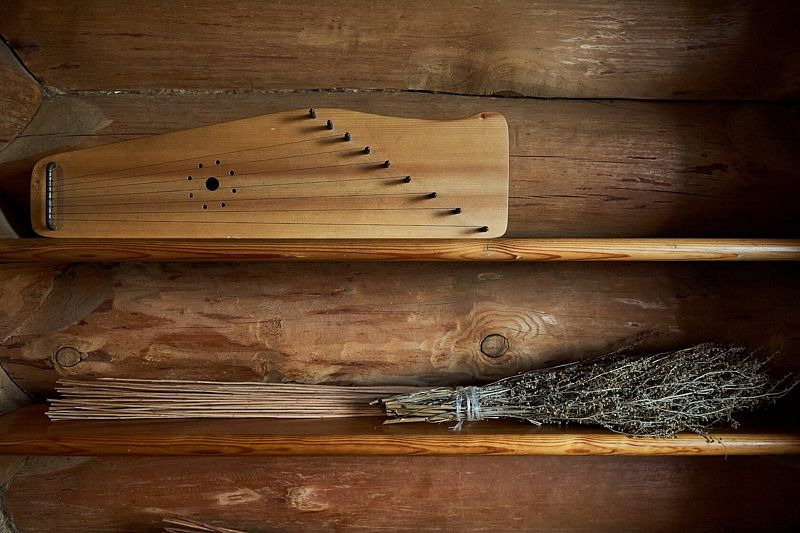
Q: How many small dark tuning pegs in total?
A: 9